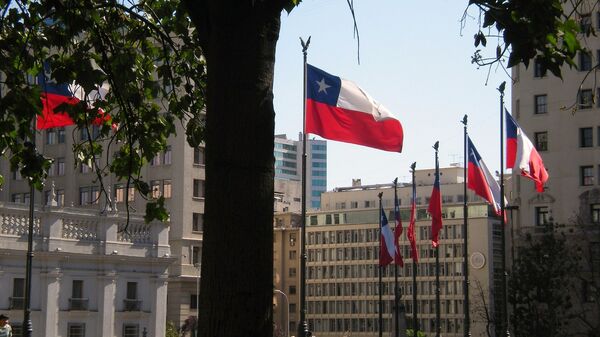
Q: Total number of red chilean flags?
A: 8